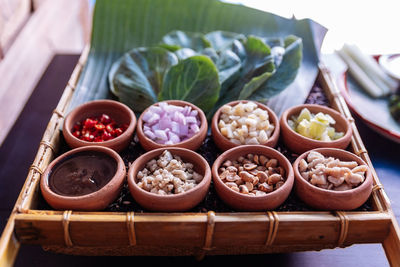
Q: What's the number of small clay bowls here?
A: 8